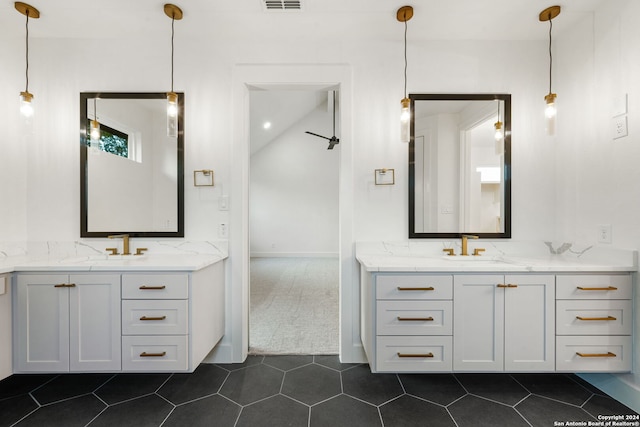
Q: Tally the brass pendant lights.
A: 4